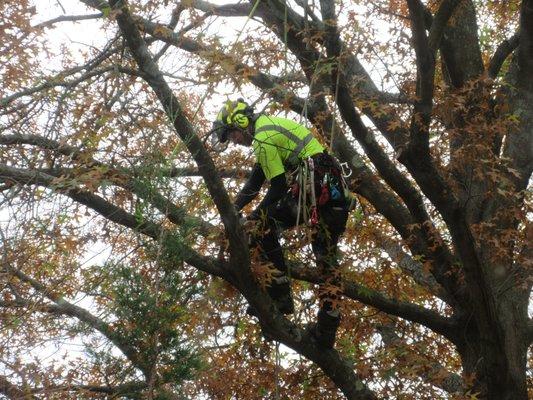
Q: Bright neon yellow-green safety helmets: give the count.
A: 1